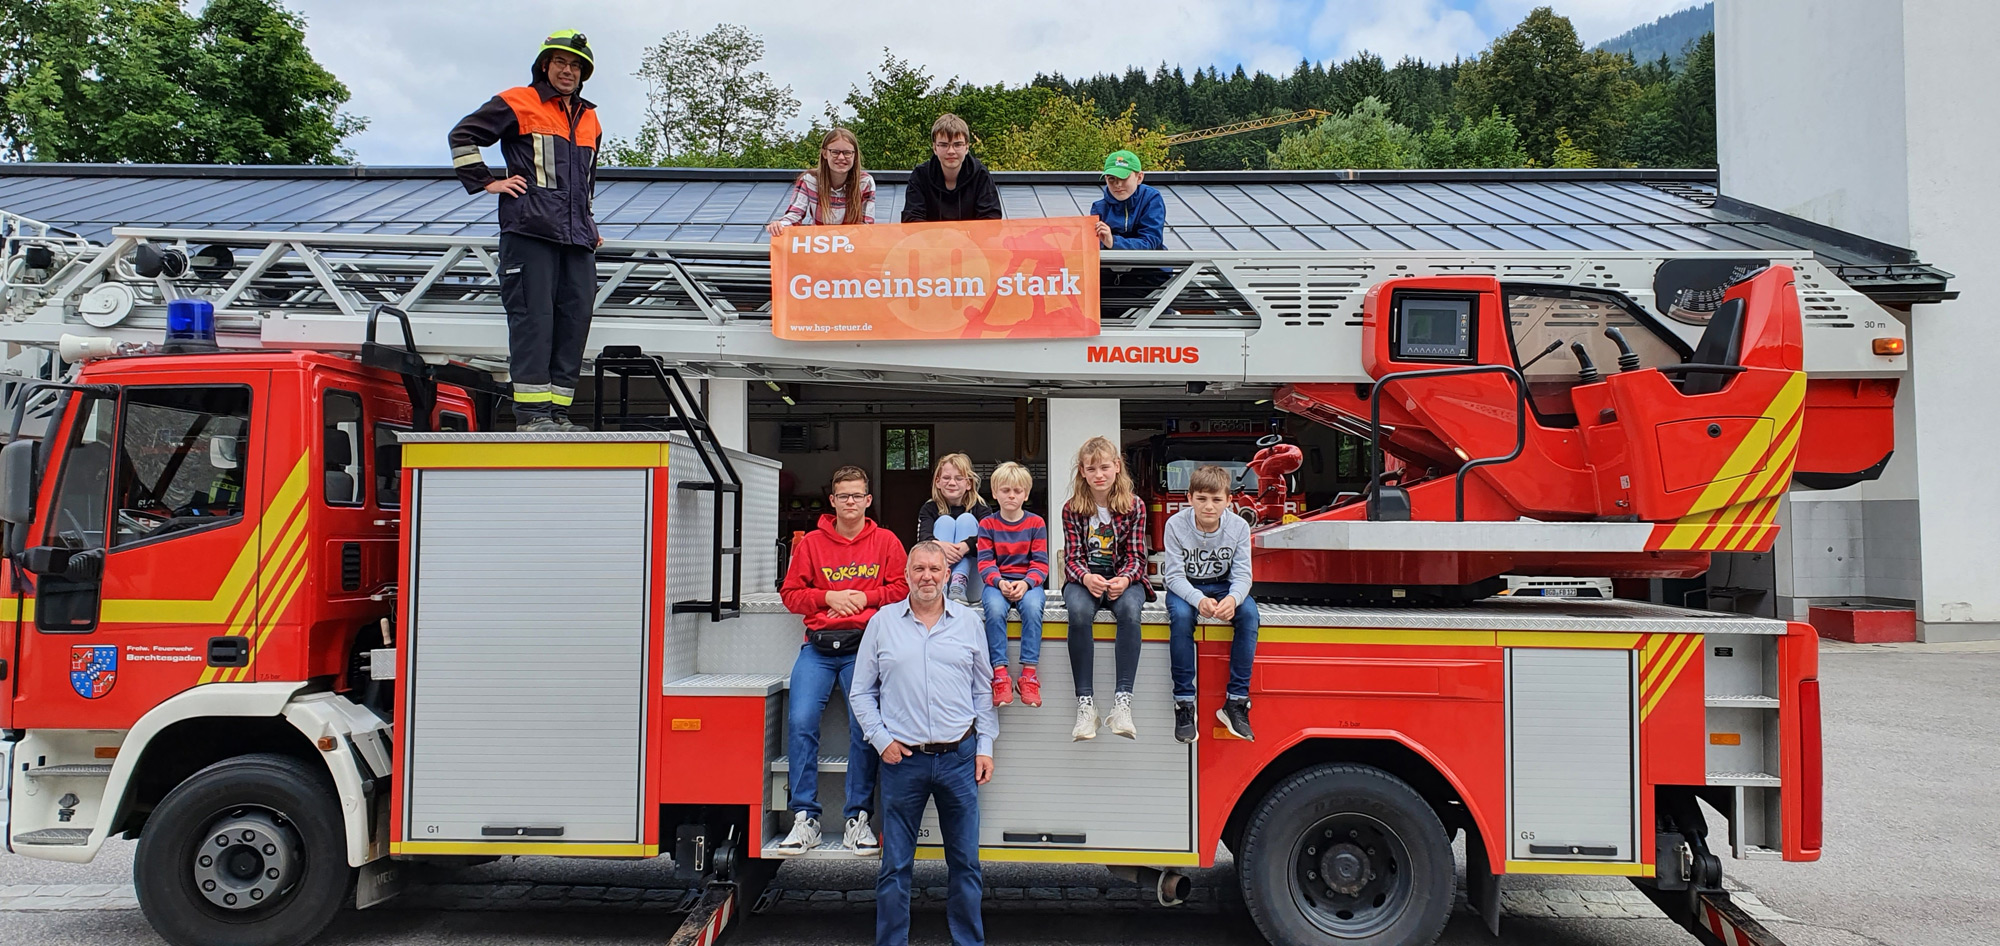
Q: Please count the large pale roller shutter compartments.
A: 3